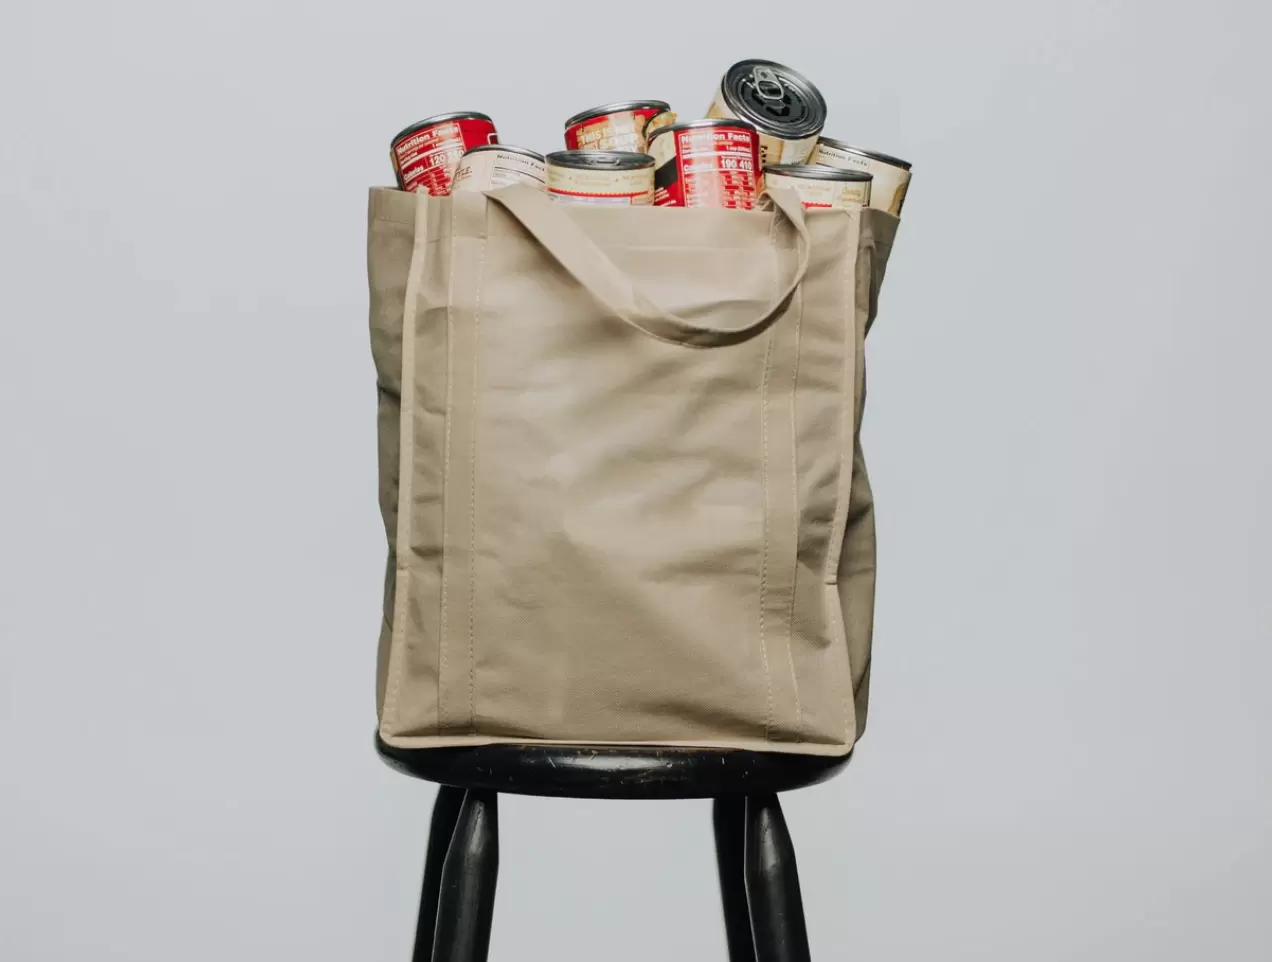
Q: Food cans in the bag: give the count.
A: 8